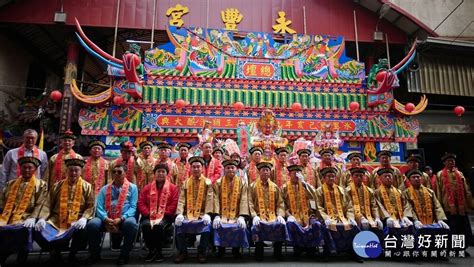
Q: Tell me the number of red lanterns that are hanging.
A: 8